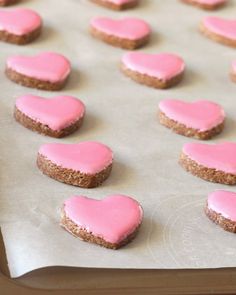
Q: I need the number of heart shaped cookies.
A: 15